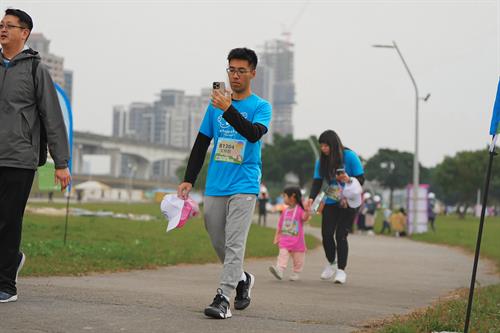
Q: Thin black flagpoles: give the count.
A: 2